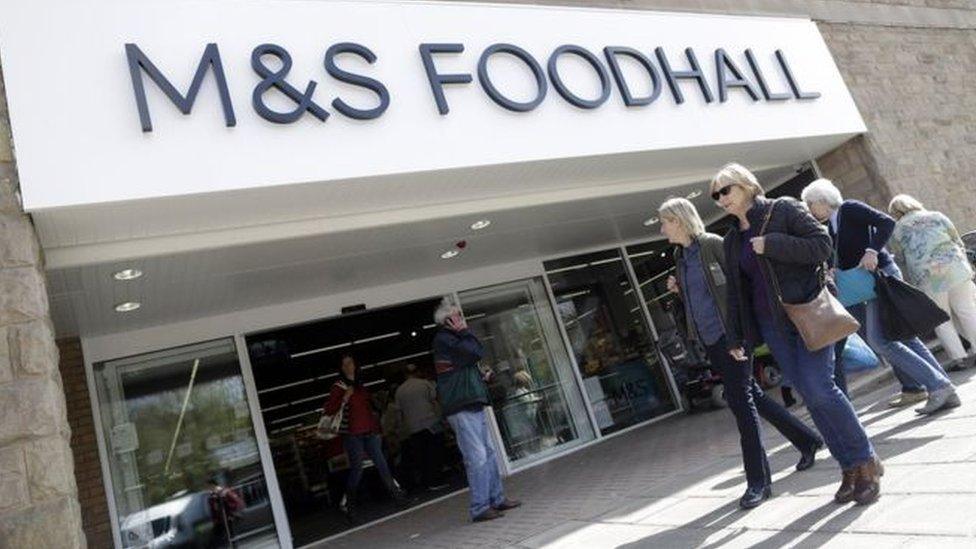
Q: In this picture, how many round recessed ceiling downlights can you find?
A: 6